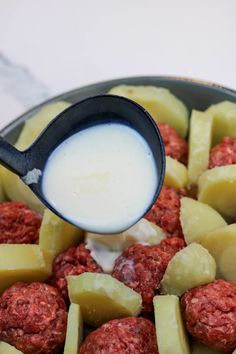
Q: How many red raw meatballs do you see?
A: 9